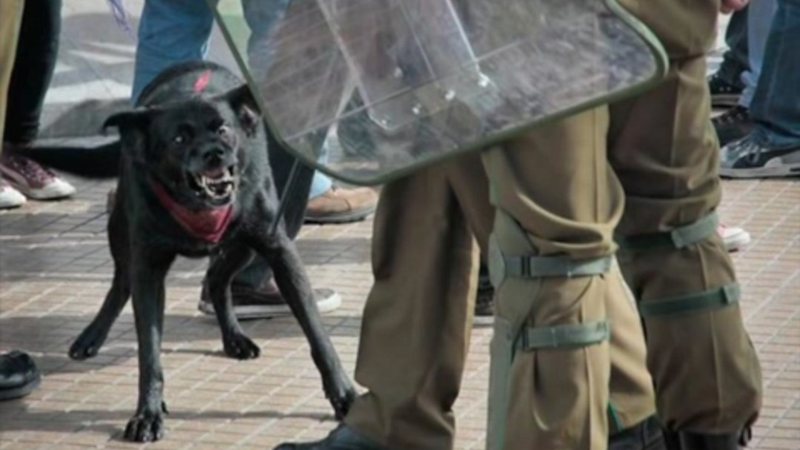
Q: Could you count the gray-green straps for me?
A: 4